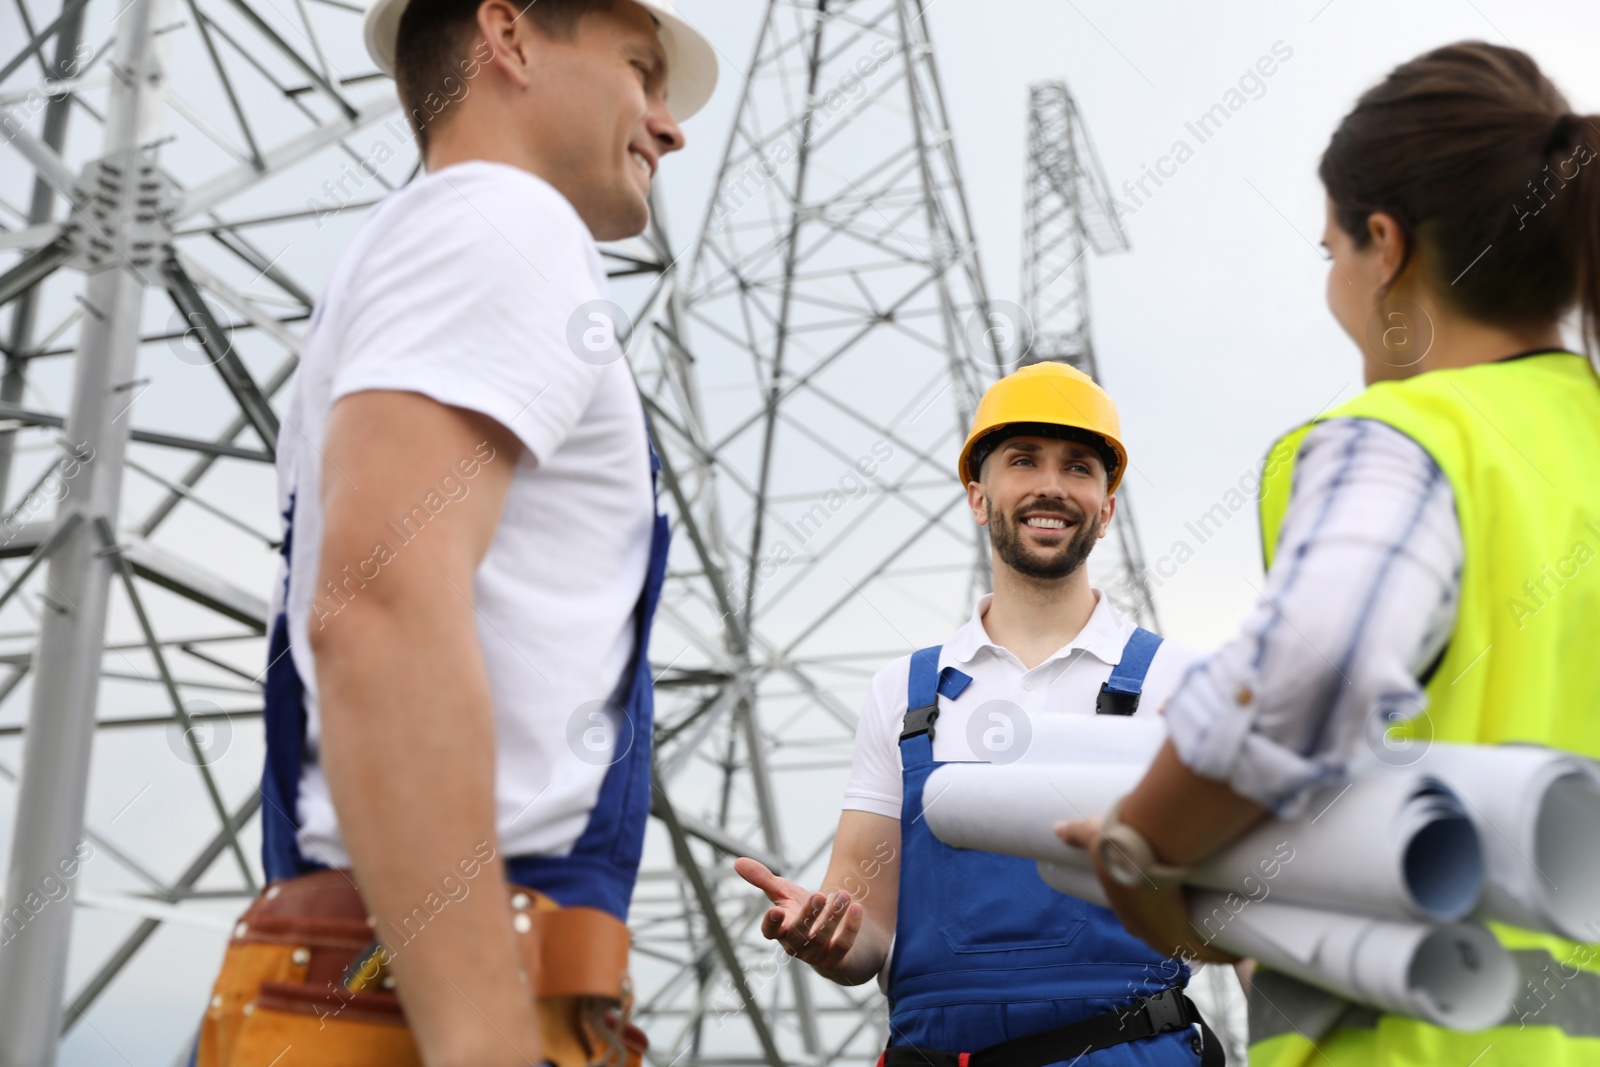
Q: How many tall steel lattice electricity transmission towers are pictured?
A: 3